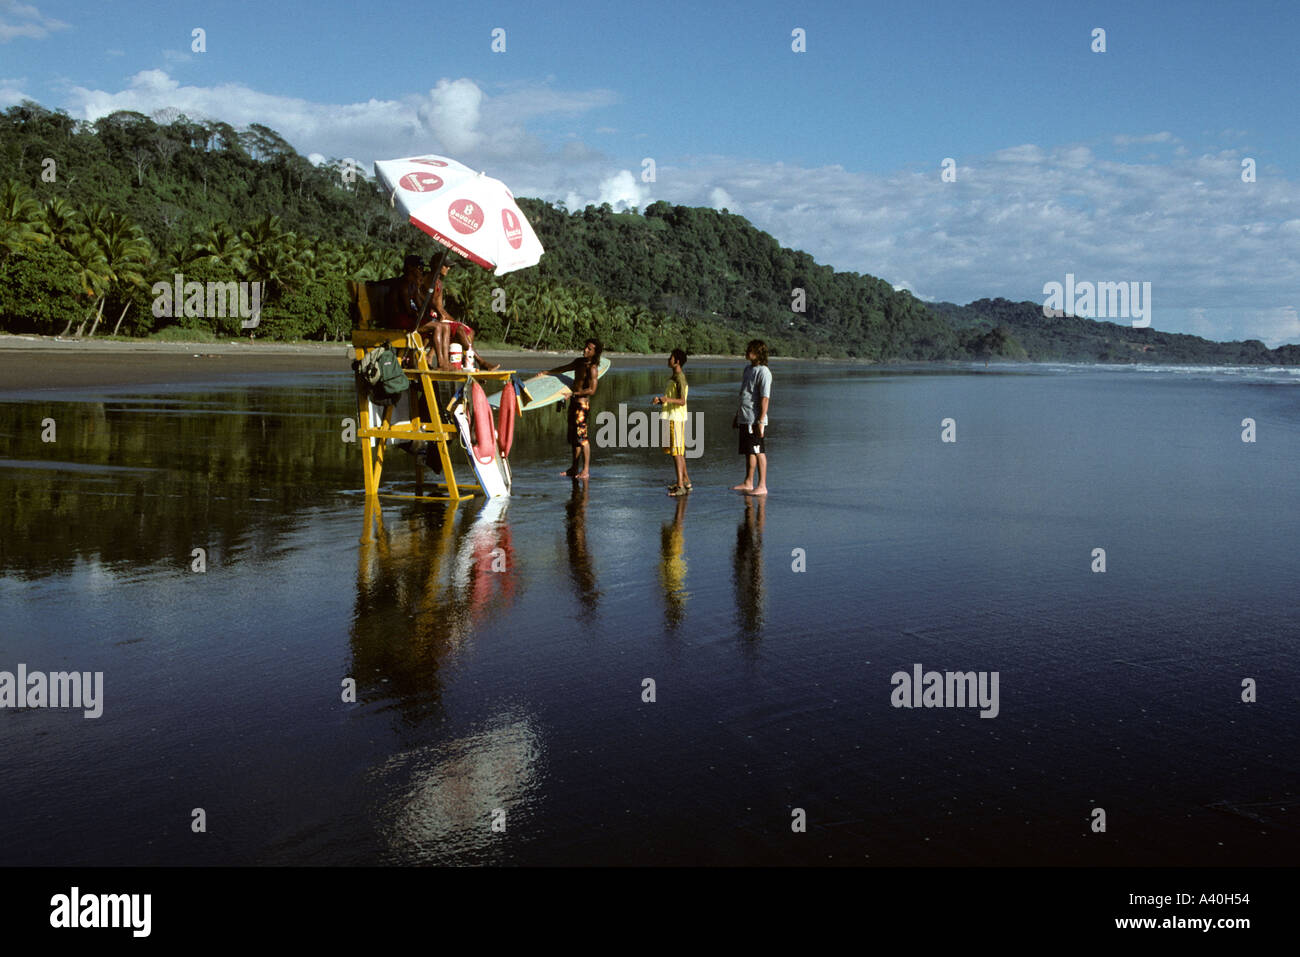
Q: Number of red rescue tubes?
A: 2